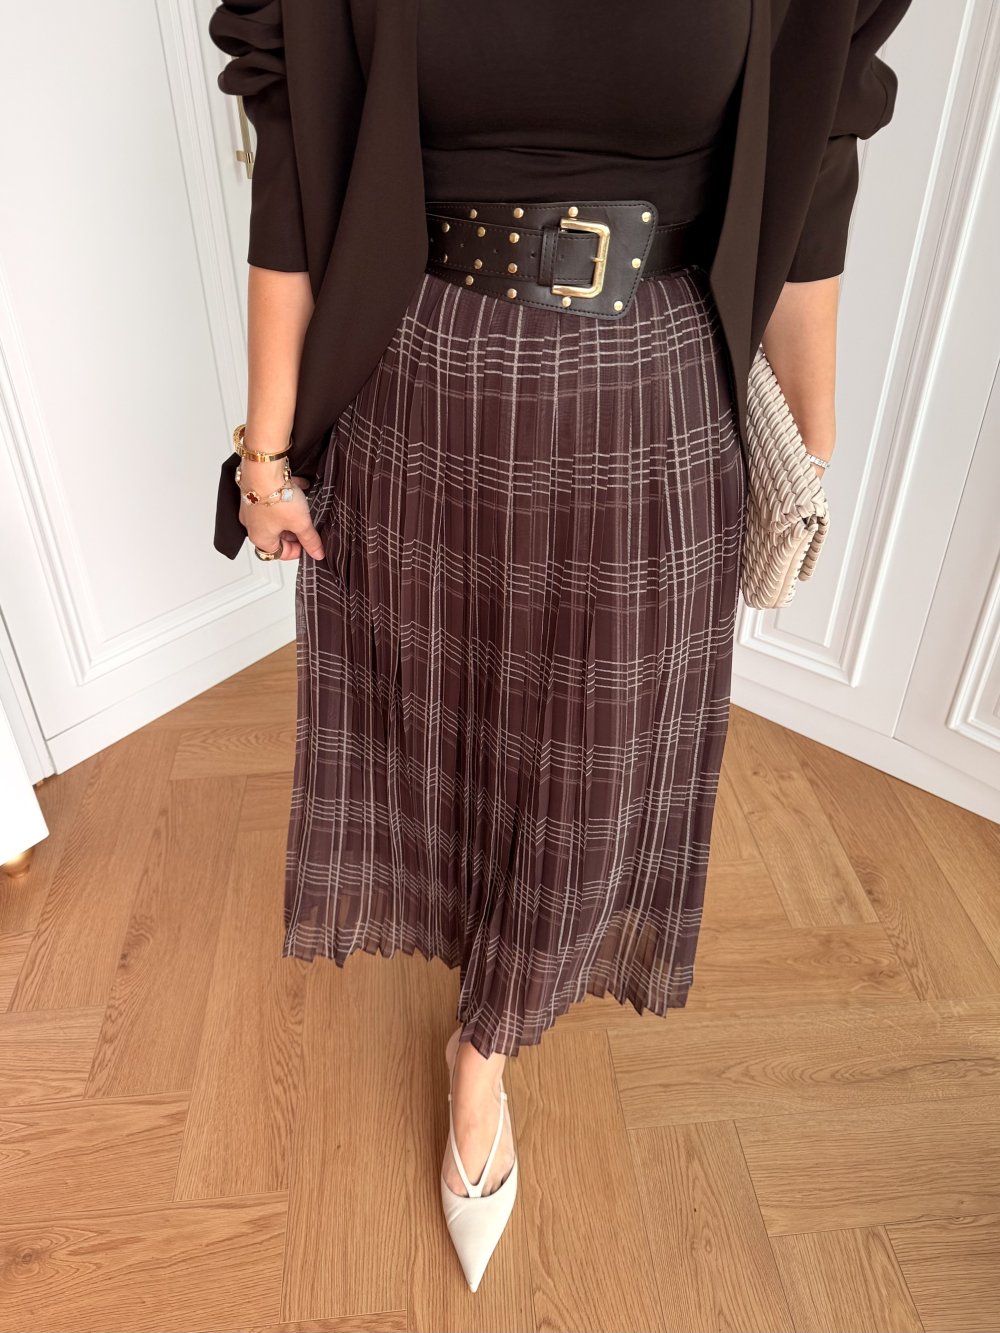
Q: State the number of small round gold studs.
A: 15